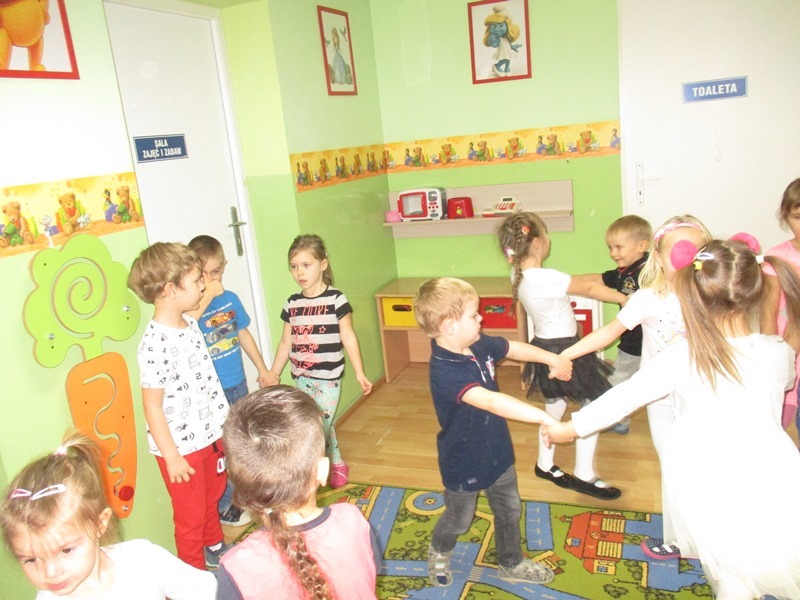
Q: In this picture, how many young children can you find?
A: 11